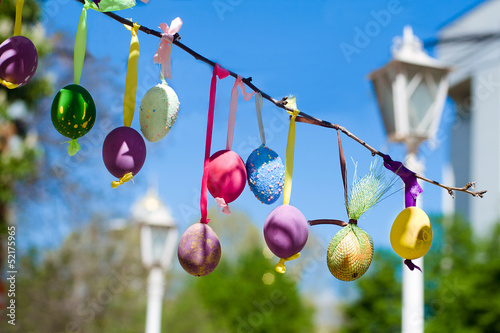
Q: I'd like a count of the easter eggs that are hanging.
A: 10